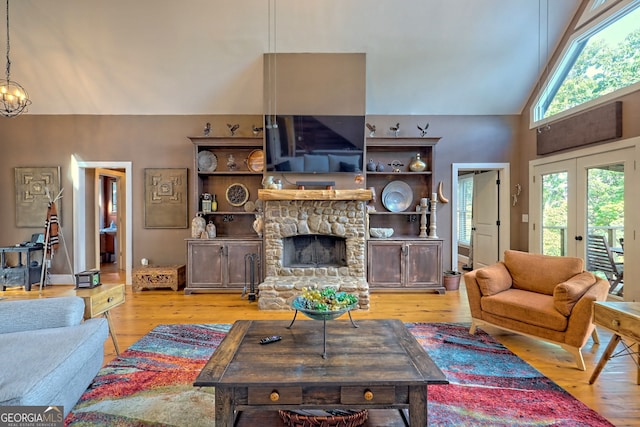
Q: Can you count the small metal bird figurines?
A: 6